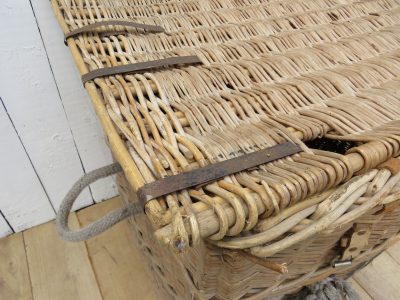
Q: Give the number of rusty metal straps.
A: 3